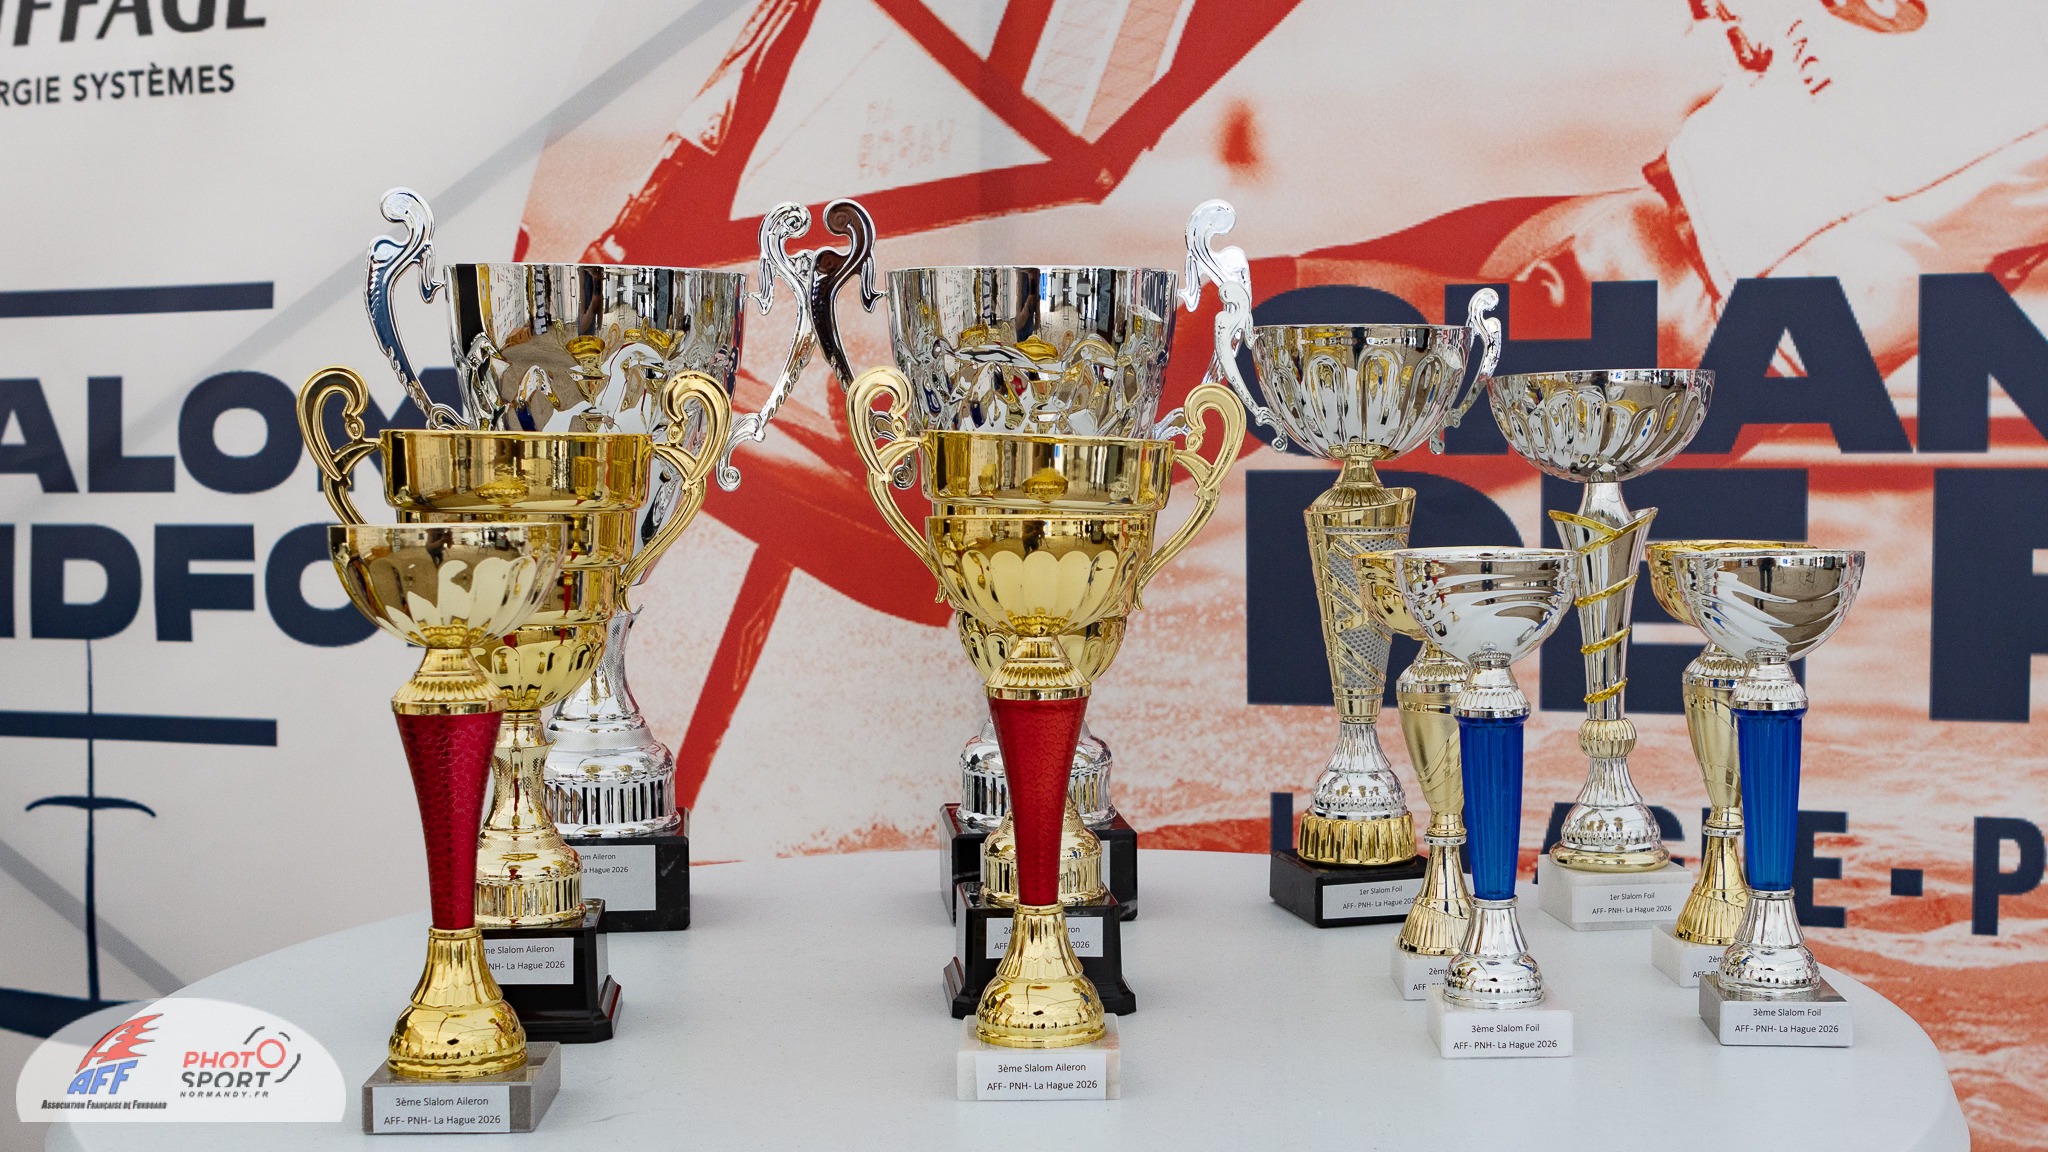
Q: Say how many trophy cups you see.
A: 12